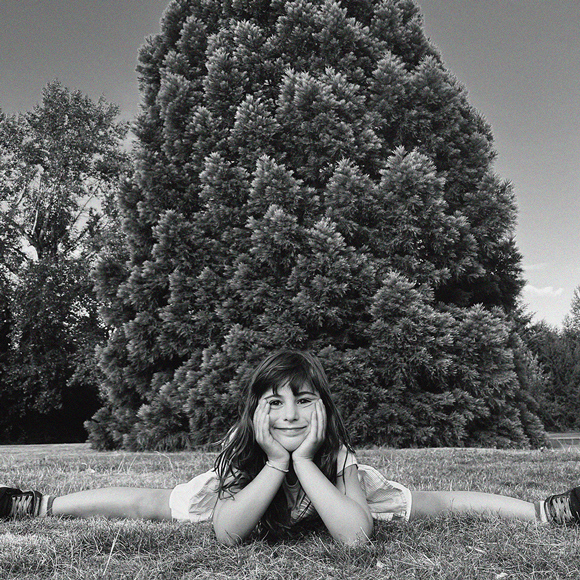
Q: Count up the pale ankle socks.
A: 2